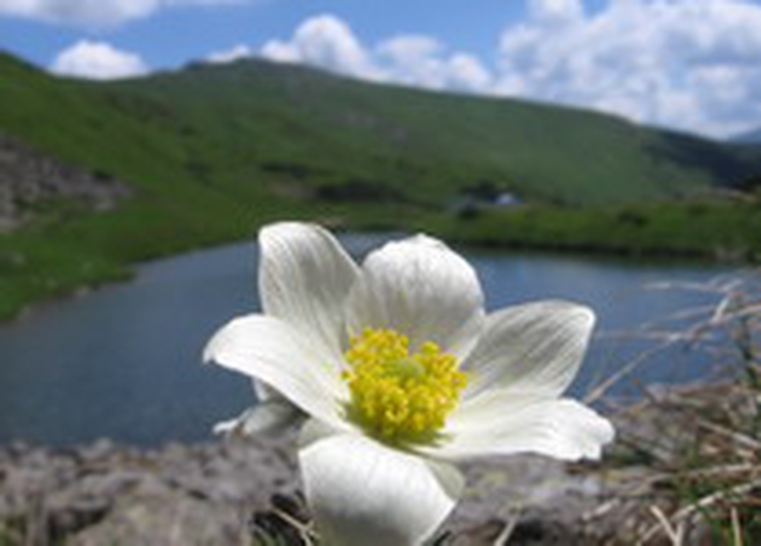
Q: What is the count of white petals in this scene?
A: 6